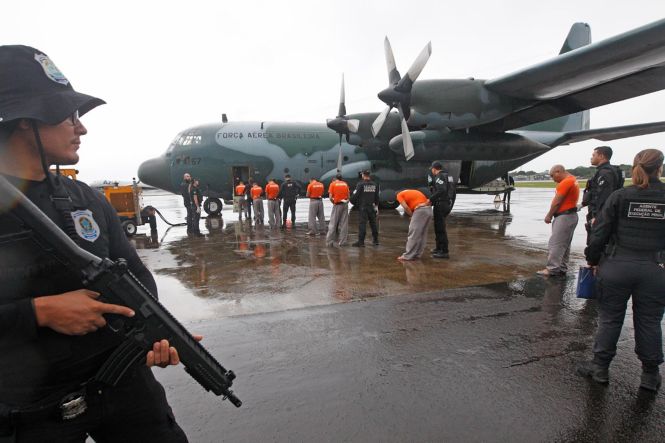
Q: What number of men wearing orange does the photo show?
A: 7